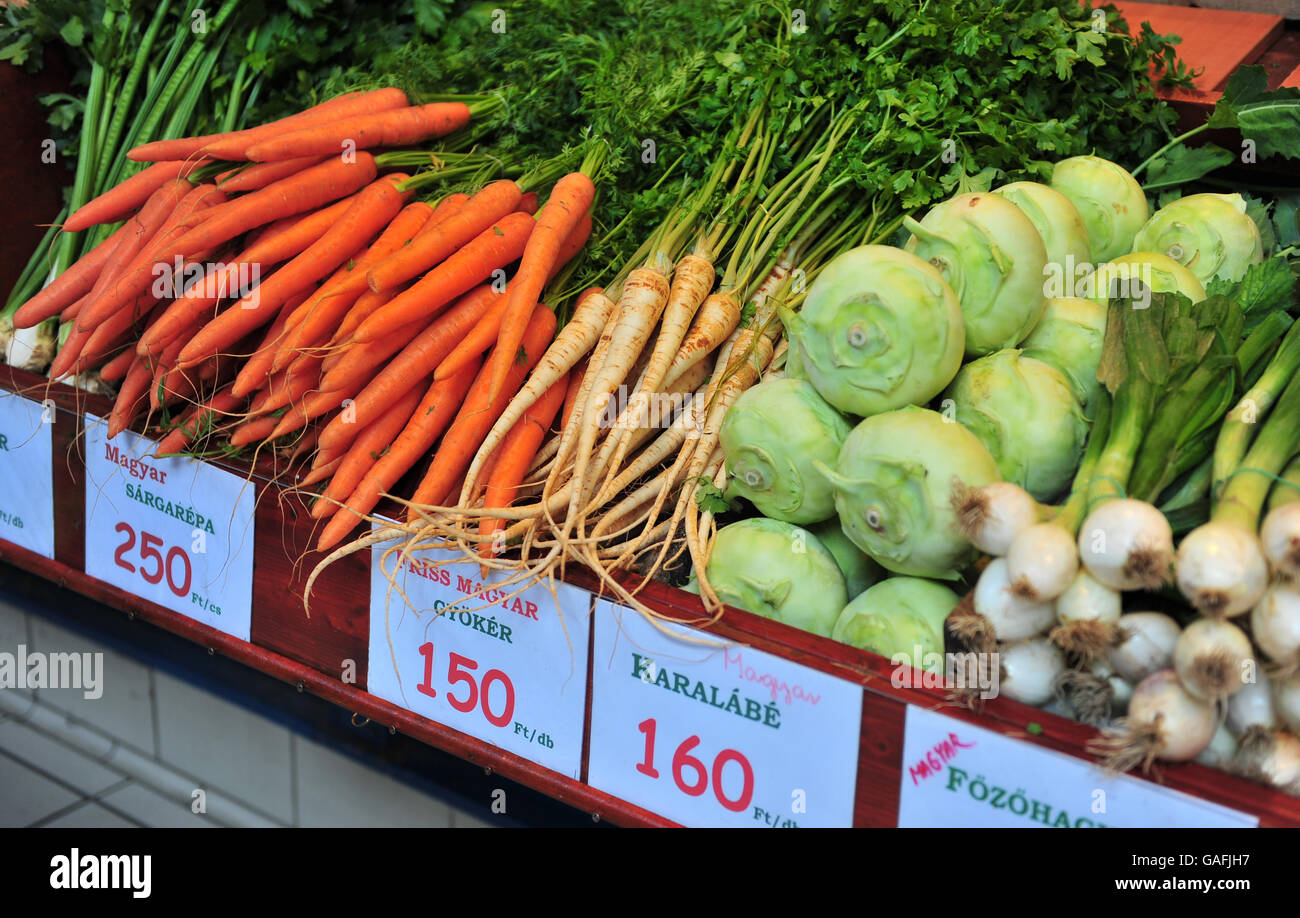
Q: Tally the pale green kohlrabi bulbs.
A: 13